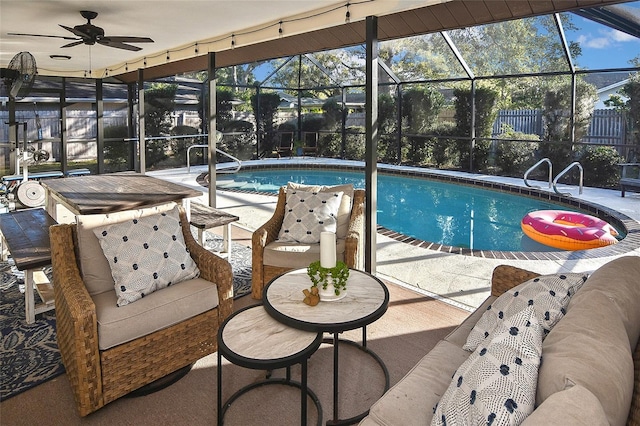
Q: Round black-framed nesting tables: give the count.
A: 2